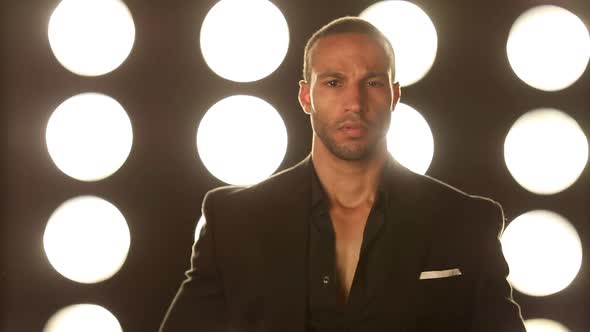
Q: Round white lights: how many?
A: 13